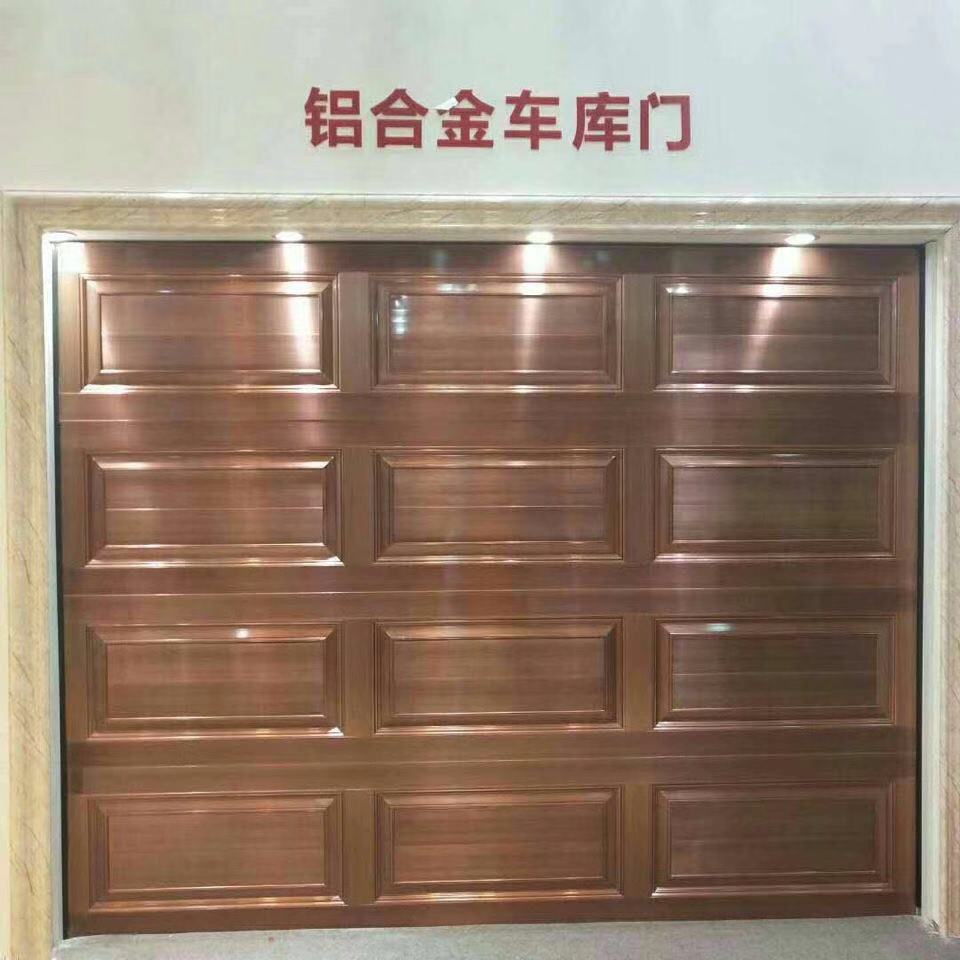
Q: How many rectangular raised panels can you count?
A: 12